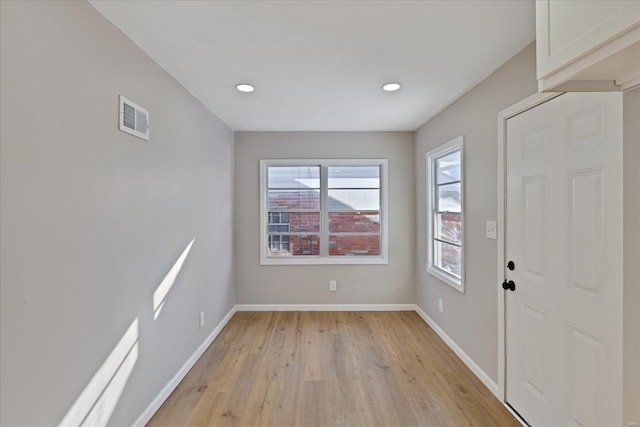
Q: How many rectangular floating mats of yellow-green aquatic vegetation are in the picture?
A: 0